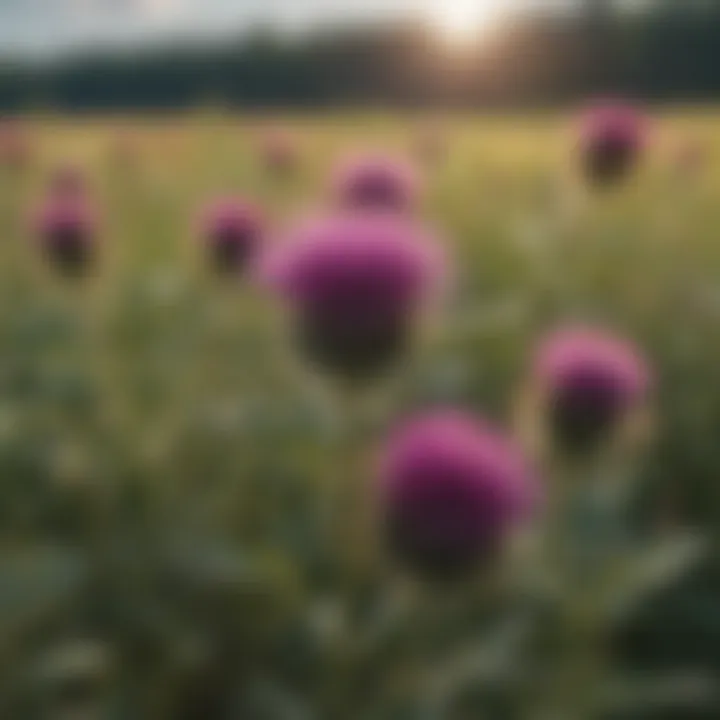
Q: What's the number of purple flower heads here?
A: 7